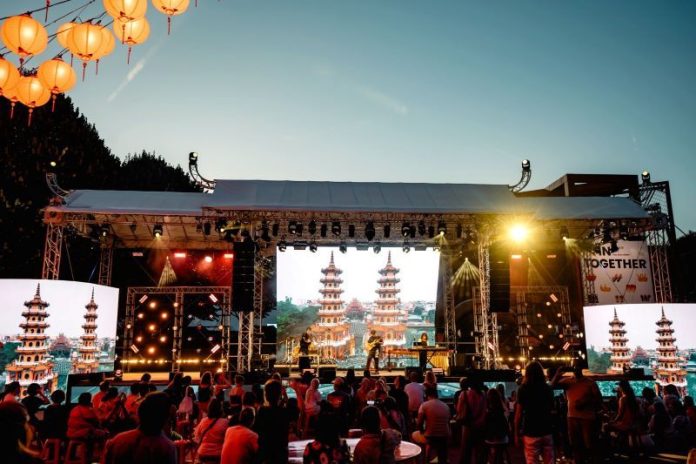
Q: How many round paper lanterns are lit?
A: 11